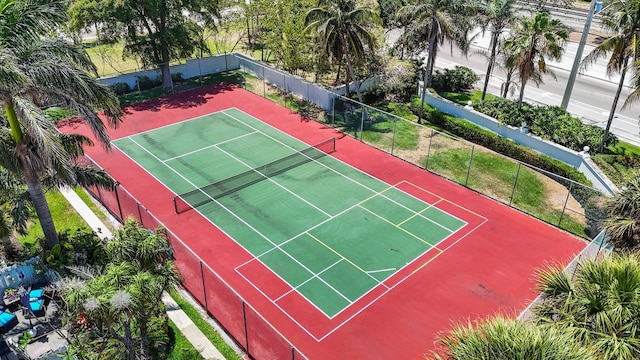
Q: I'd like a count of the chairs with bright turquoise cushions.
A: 2